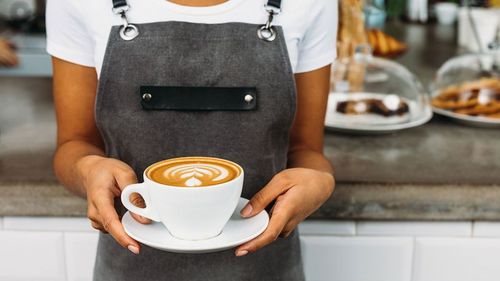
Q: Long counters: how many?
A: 1